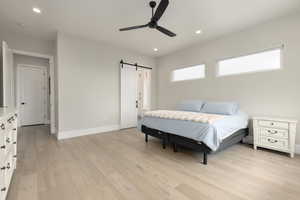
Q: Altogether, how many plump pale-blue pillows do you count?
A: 2